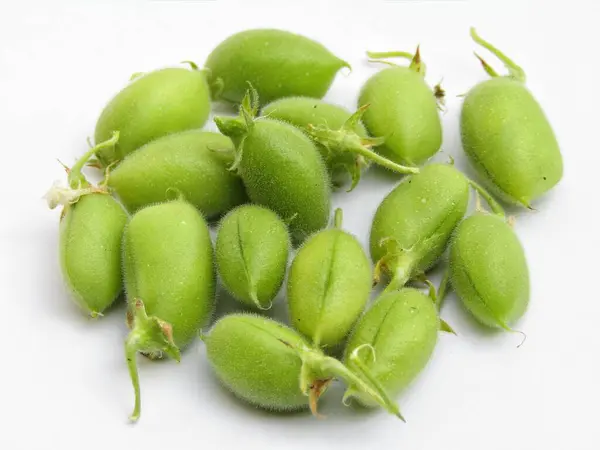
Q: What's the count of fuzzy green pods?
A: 15